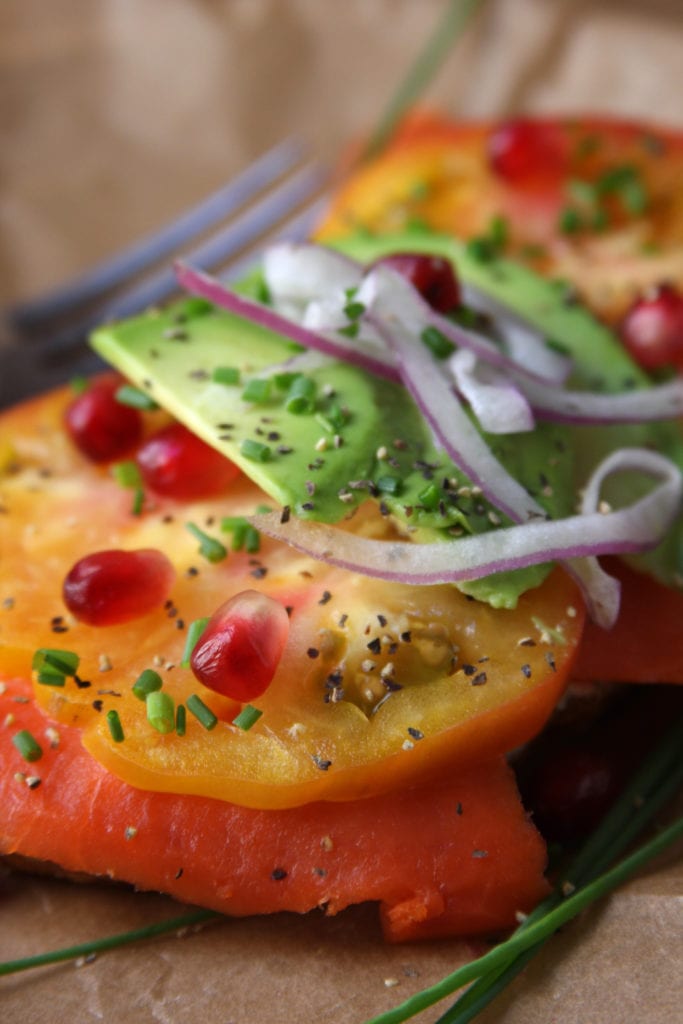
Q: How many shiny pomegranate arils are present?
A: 7